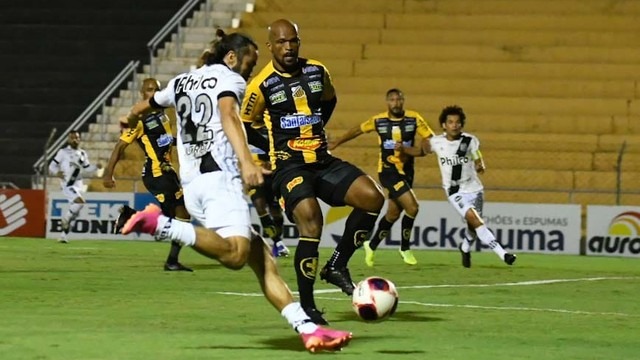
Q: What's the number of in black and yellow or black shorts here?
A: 4